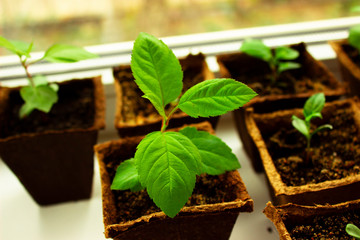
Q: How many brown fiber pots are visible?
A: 7